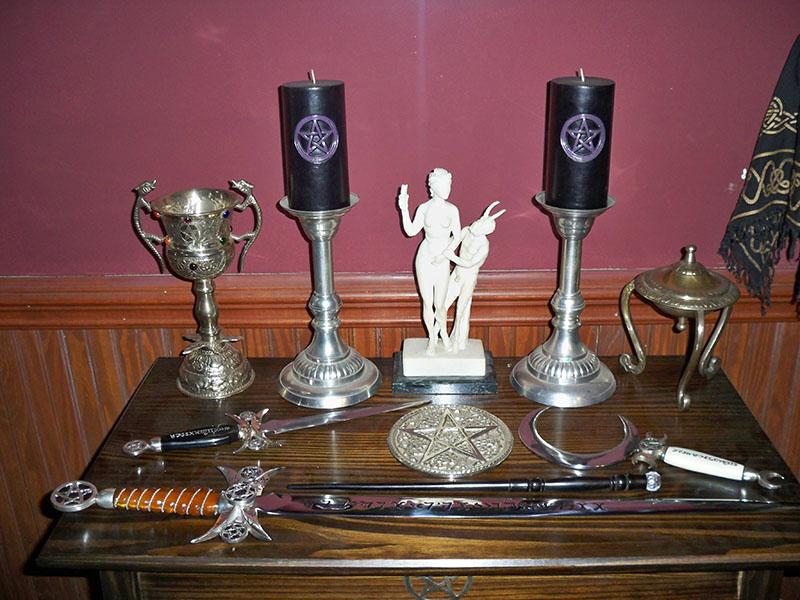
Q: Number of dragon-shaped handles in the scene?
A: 2